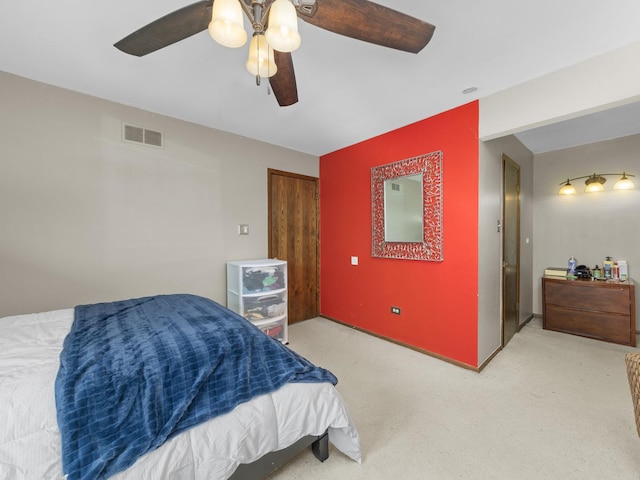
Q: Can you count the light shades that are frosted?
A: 6